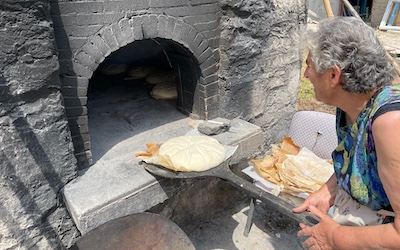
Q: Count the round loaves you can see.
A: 5